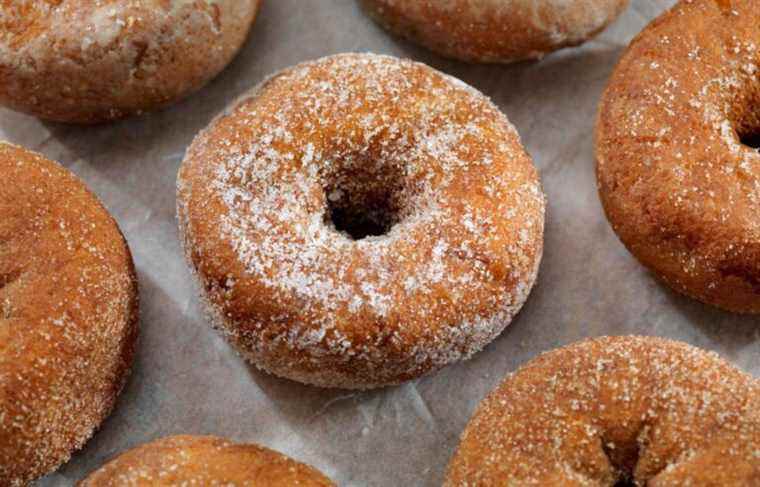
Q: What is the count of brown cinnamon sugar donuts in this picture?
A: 7